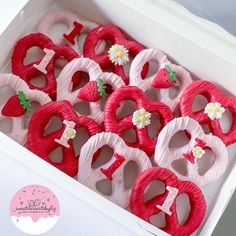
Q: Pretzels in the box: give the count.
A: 12